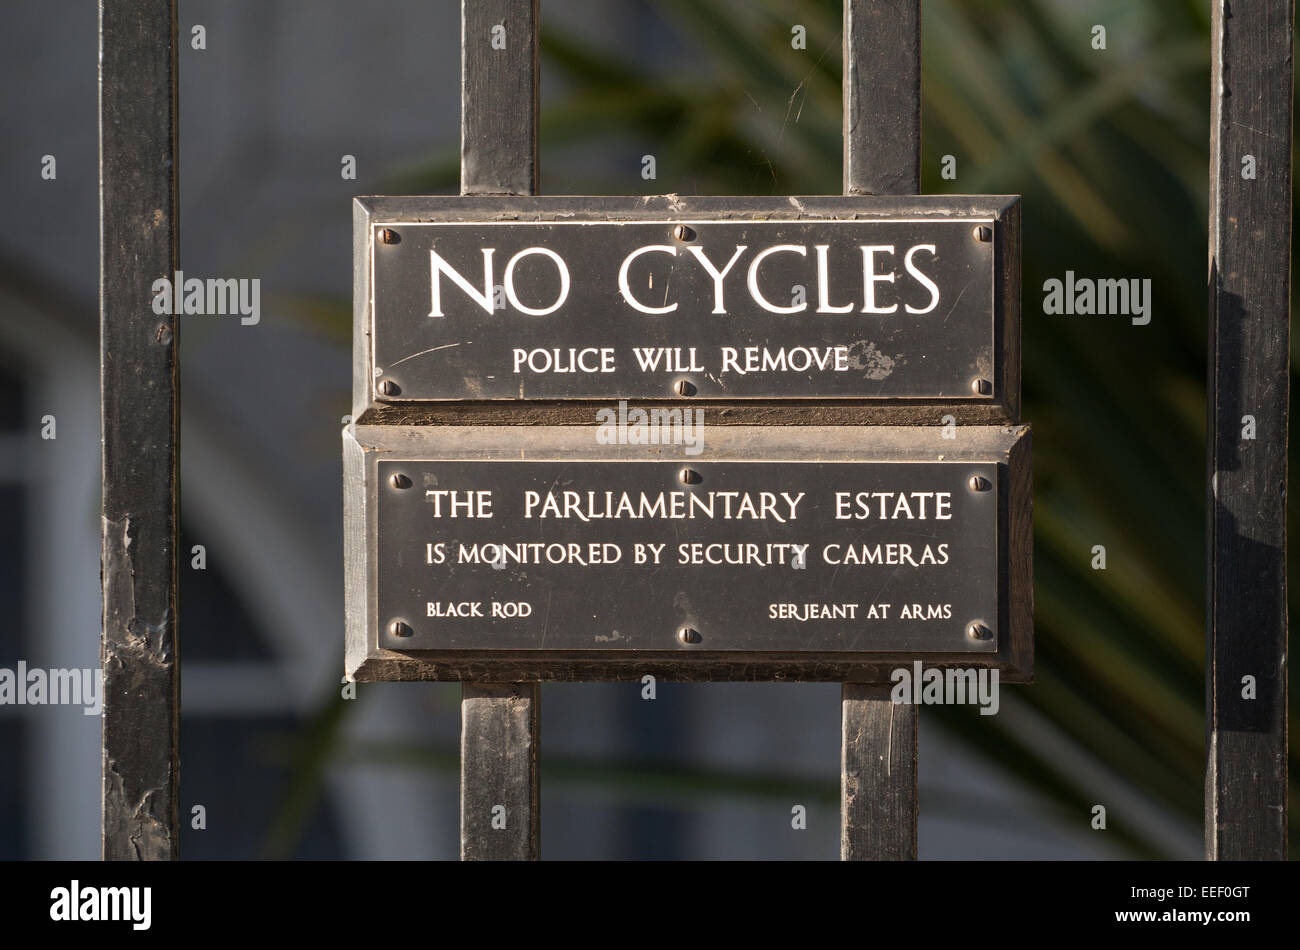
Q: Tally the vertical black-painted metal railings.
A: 4